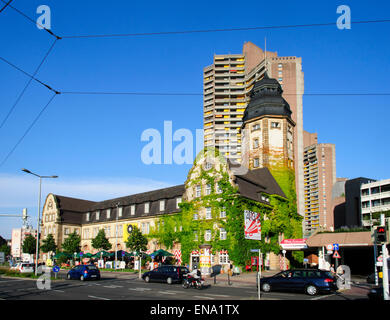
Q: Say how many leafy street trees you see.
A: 5